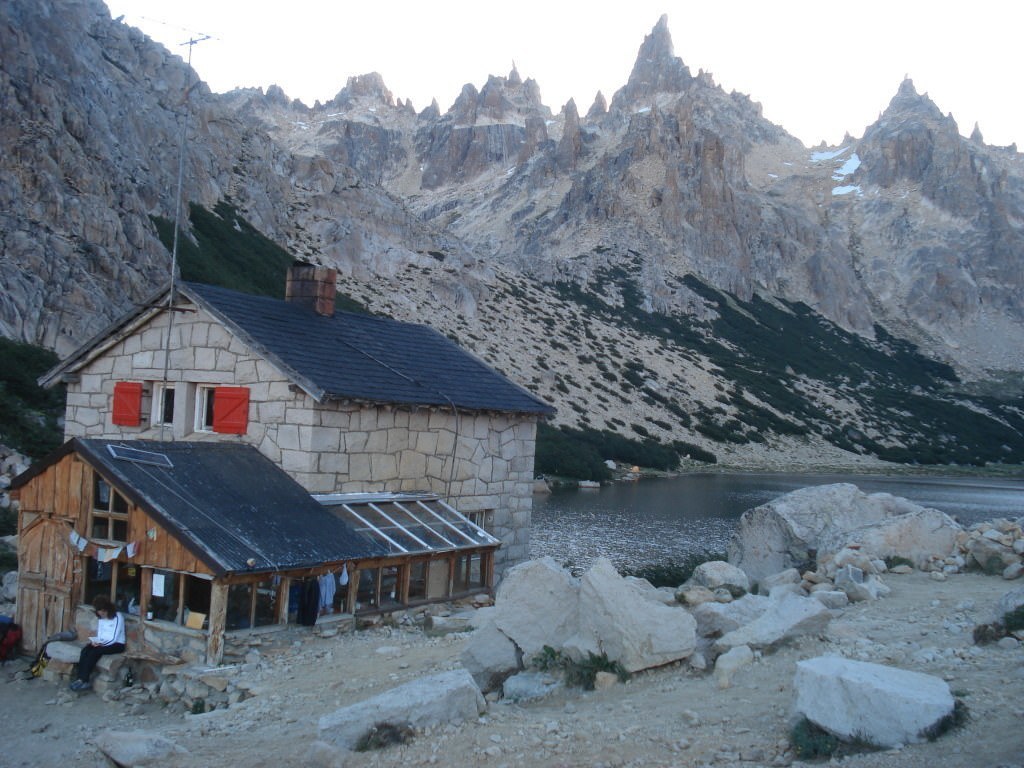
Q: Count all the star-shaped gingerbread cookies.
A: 0